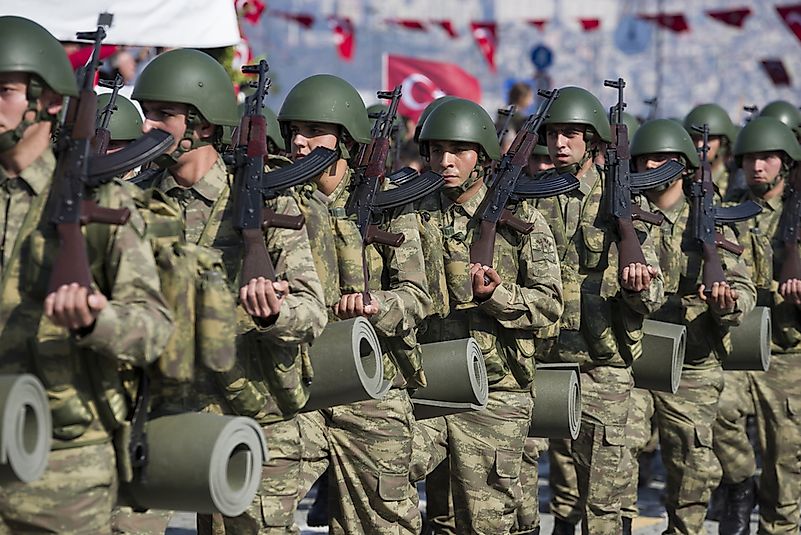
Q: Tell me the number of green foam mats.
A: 7